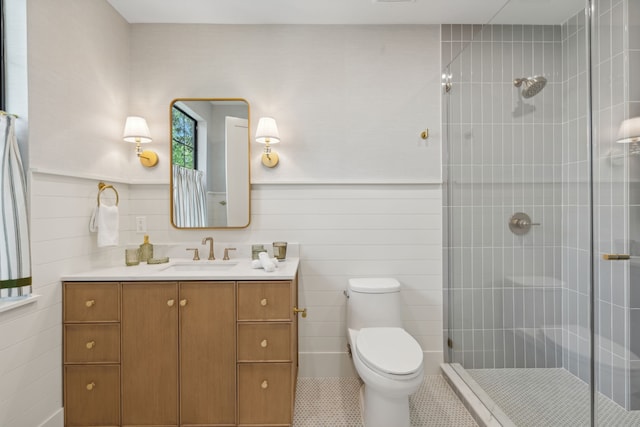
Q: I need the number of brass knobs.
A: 8